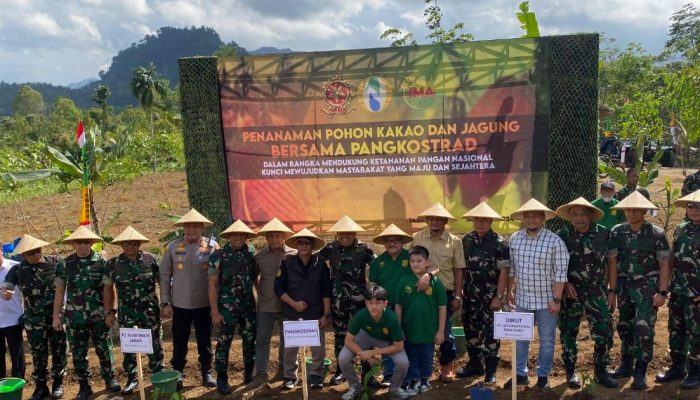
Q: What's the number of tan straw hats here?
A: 15